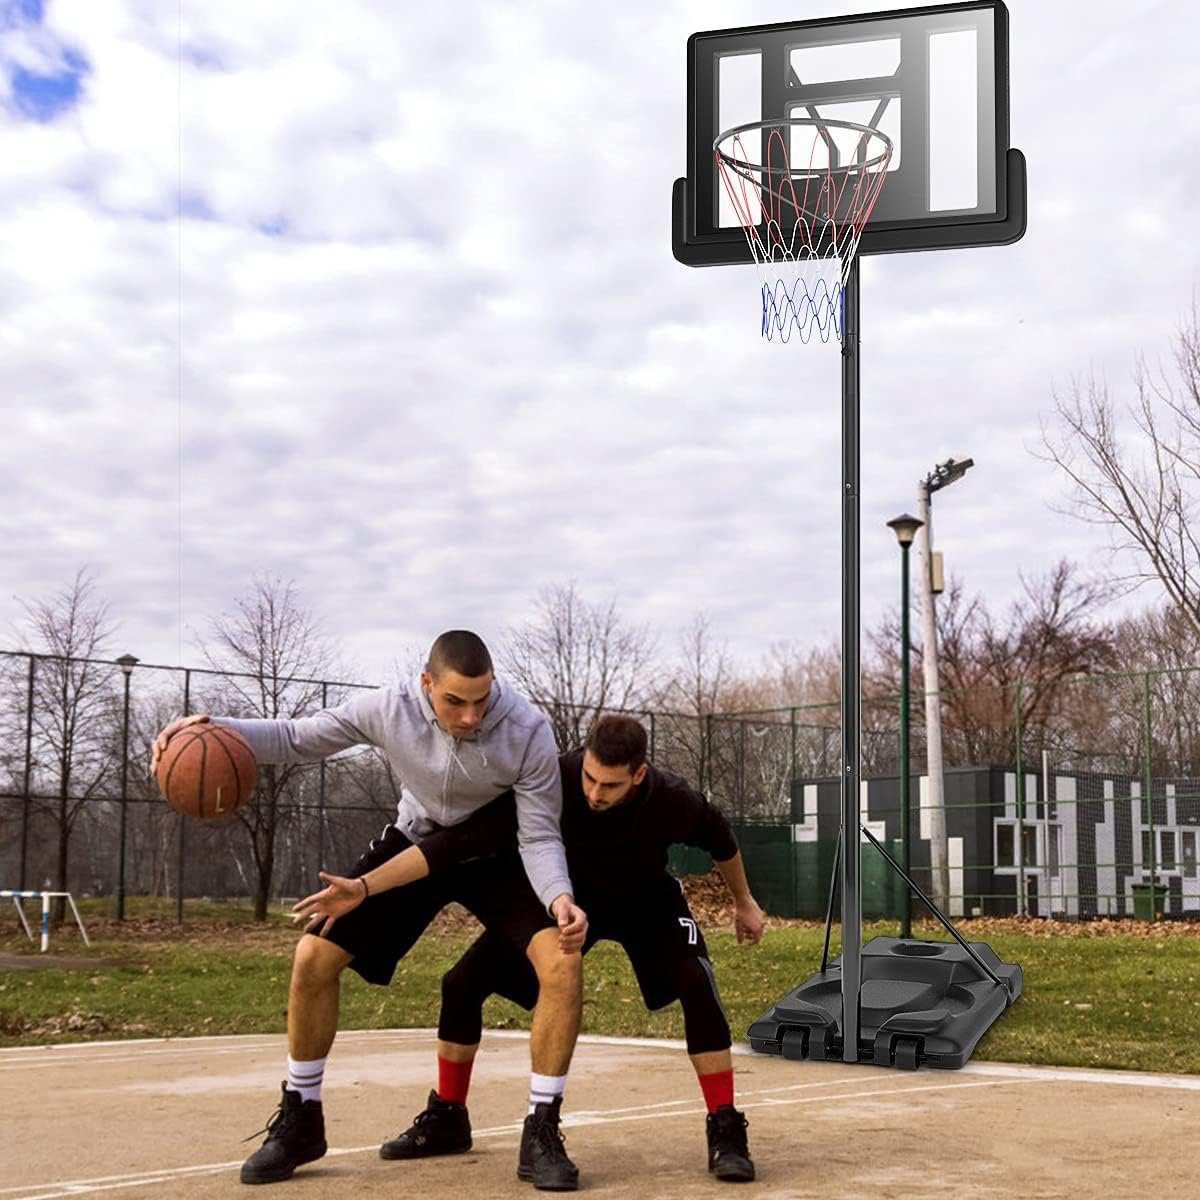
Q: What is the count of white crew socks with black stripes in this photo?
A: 2